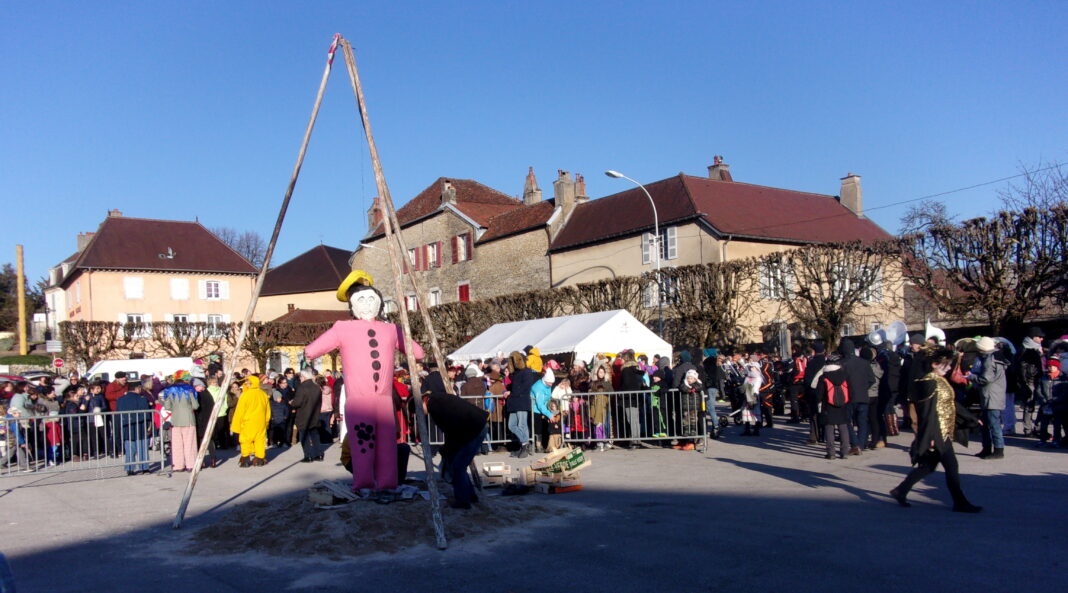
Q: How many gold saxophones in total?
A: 0